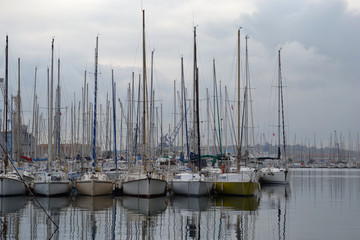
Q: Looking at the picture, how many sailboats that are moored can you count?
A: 7